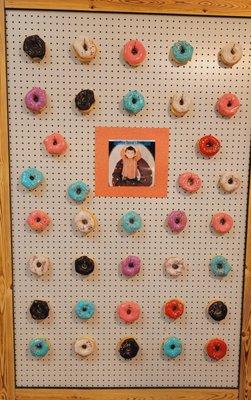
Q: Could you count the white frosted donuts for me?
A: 8